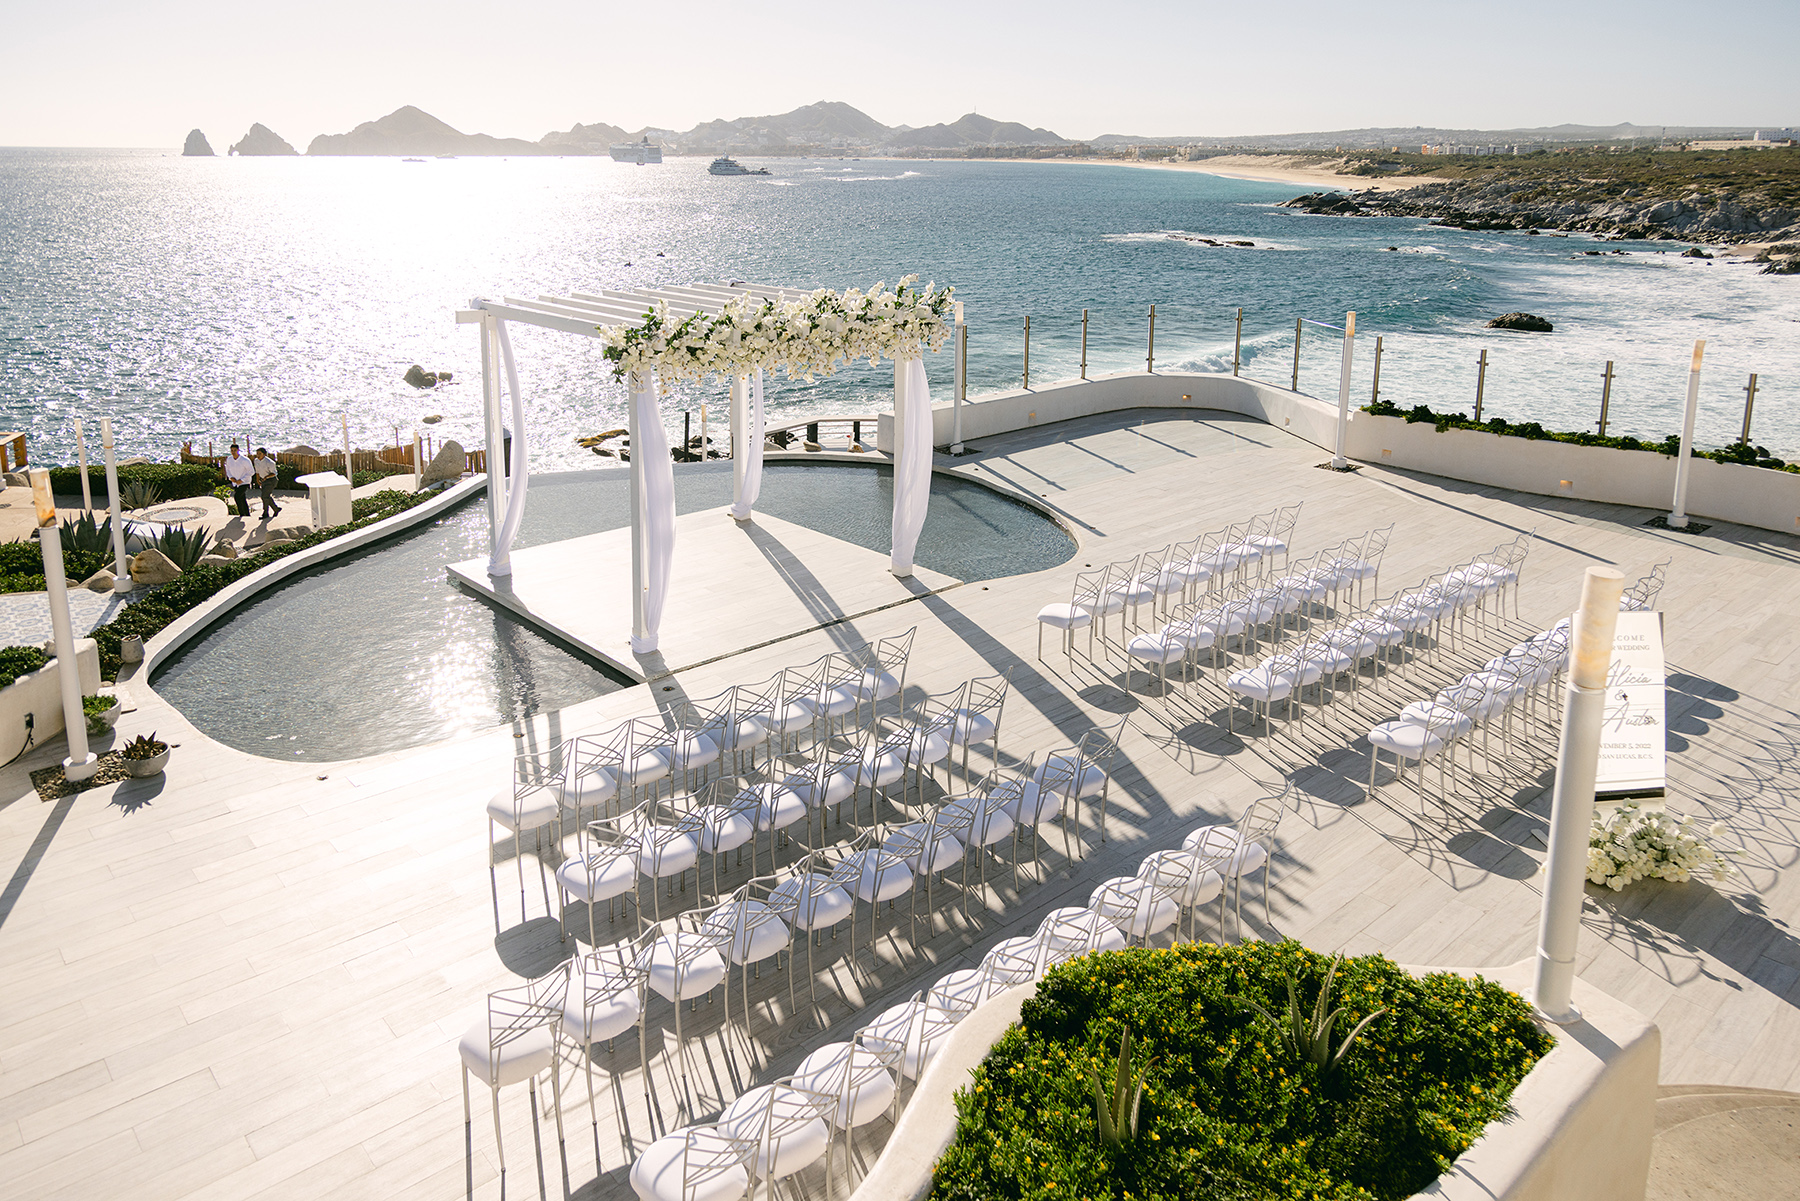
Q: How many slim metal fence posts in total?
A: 10